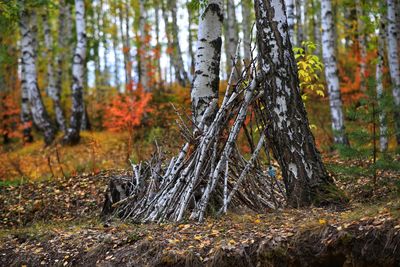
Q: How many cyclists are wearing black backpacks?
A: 0